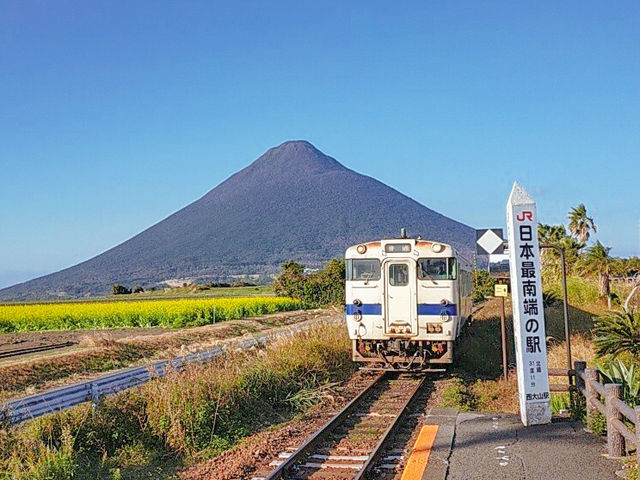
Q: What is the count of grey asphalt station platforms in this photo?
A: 1